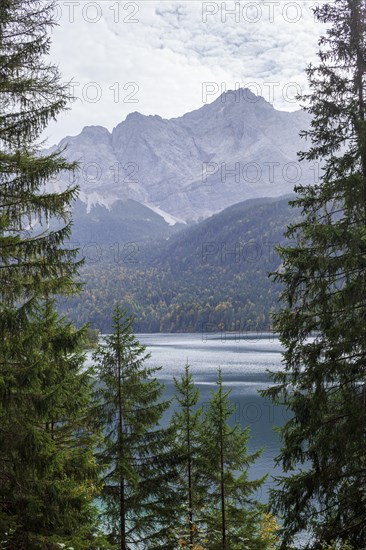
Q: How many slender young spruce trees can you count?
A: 3